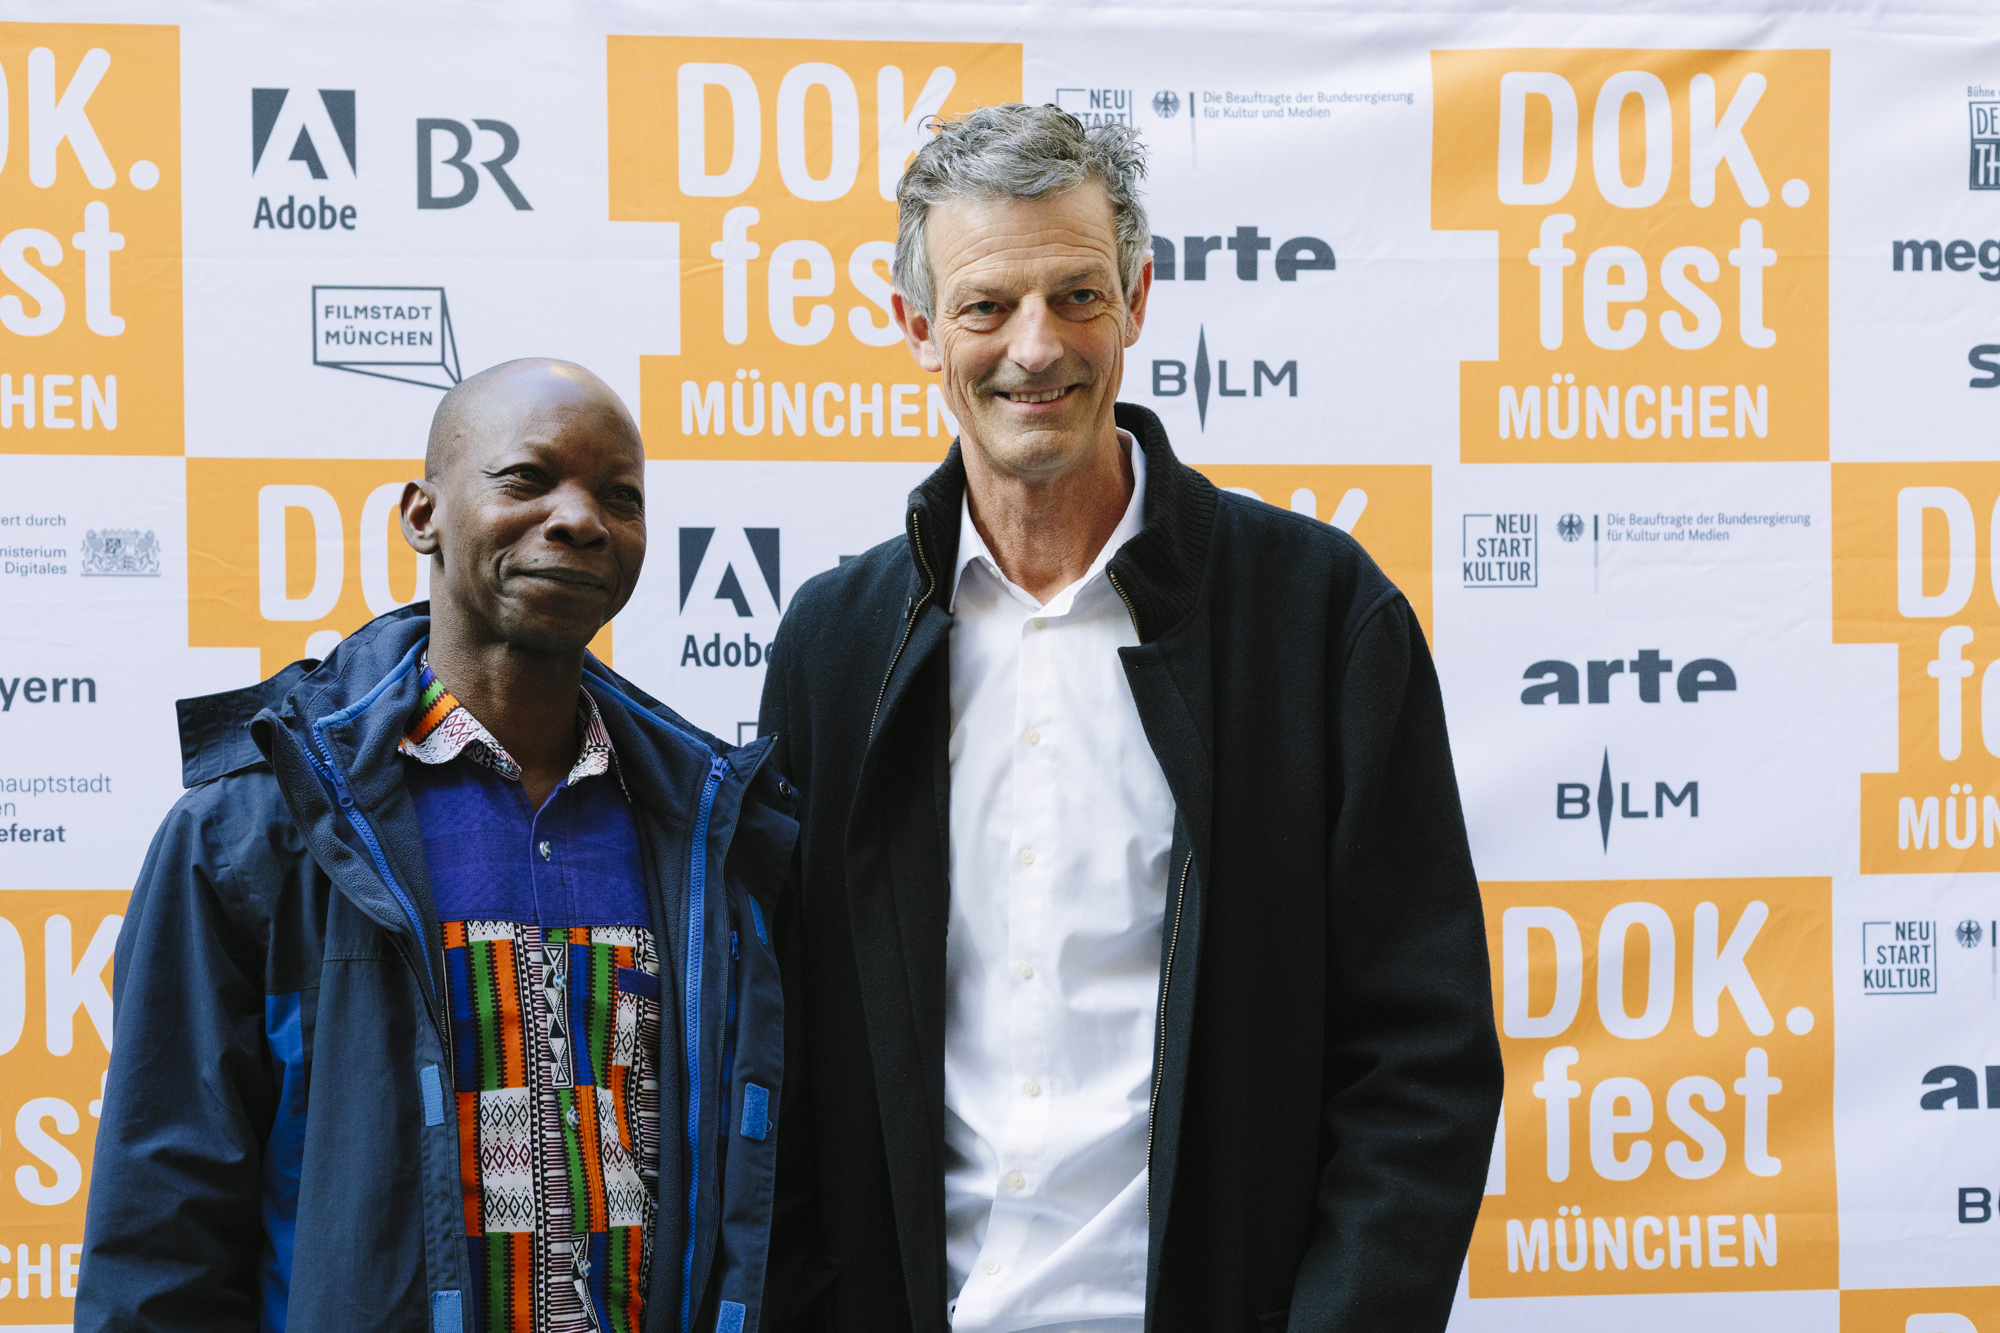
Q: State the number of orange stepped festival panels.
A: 9